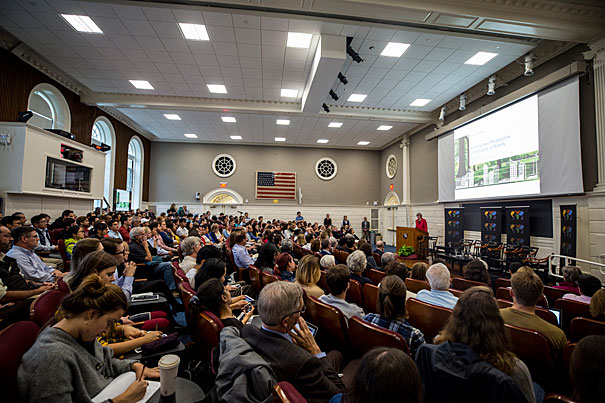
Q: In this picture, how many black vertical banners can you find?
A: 4